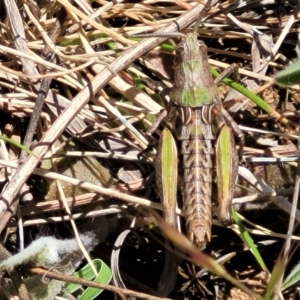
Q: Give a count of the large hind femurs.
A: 2